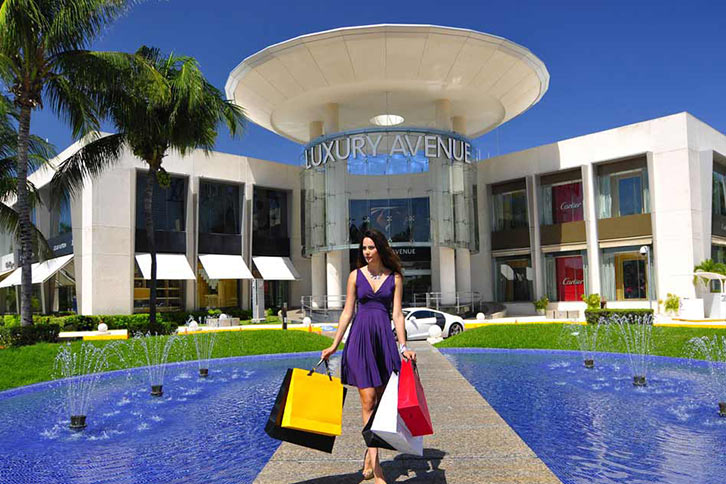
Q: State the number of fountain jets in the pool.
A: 6